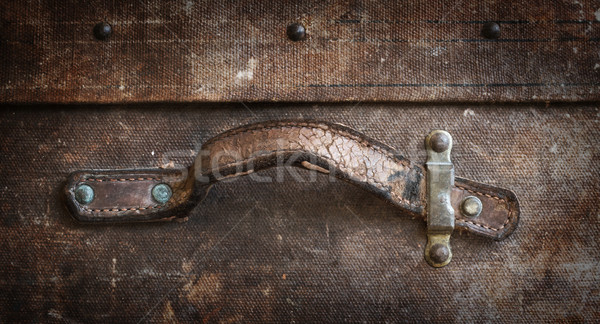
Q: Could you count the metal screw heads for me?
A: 8